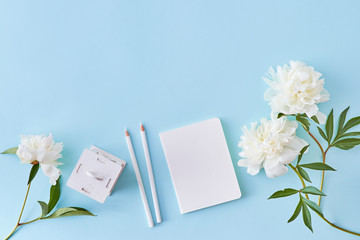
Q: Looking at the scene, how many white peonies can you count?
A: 3